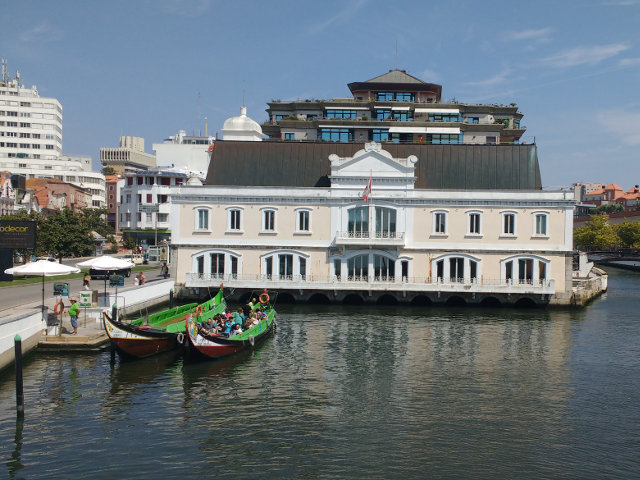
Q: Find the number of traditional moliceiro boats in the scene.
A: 2